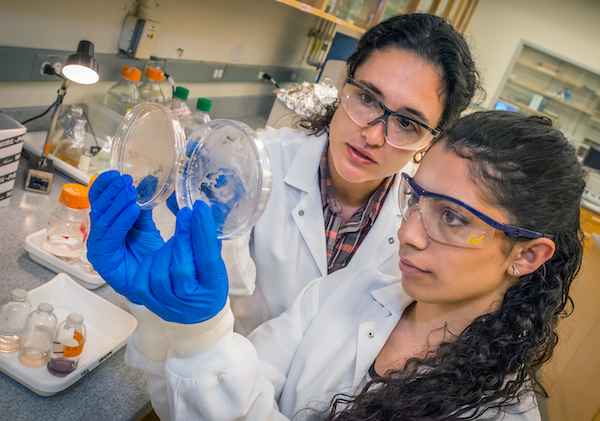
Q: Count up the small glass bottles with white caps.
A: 3